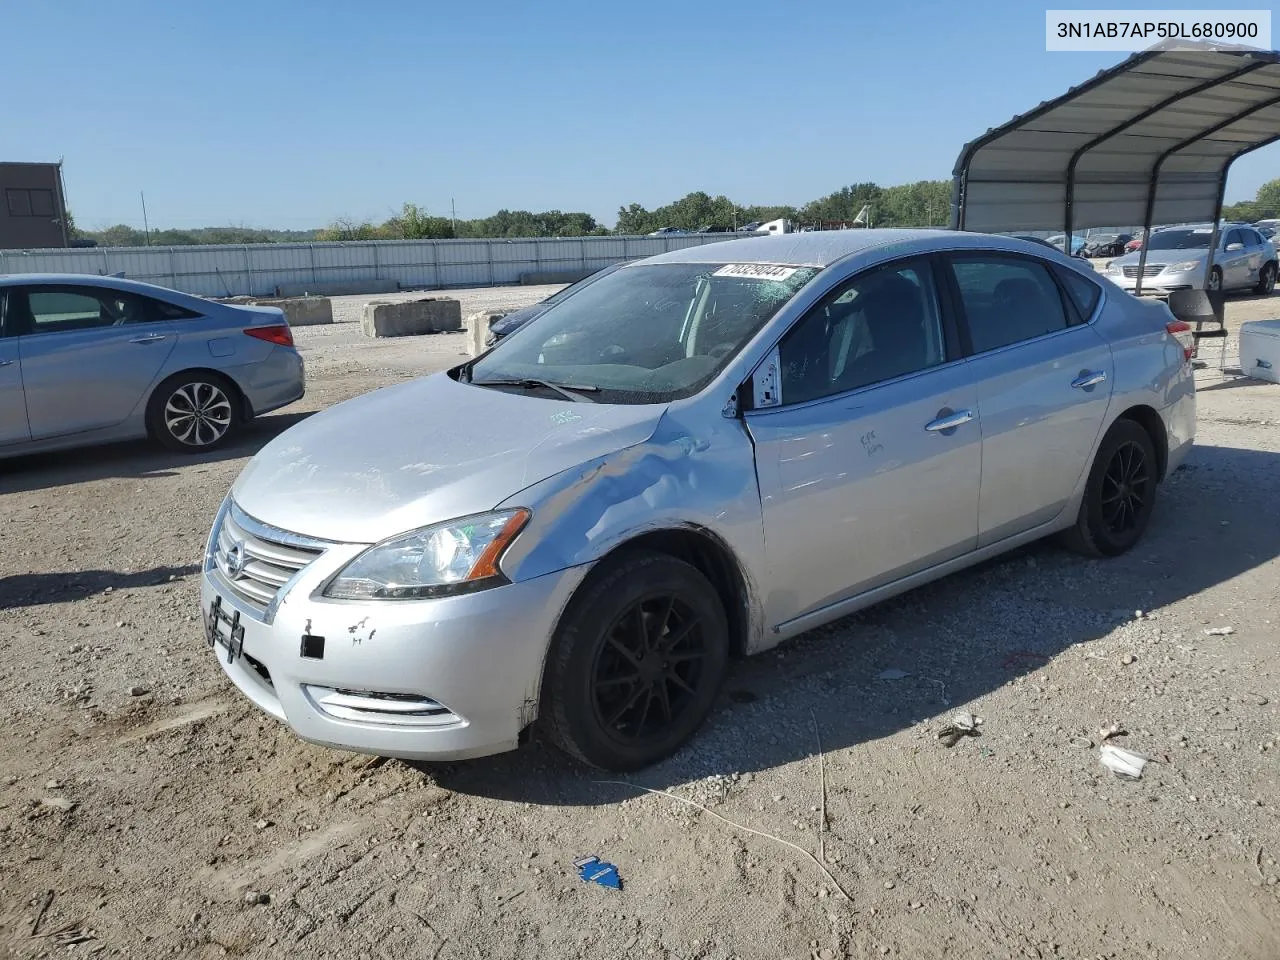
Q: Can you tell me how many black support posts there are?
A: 4